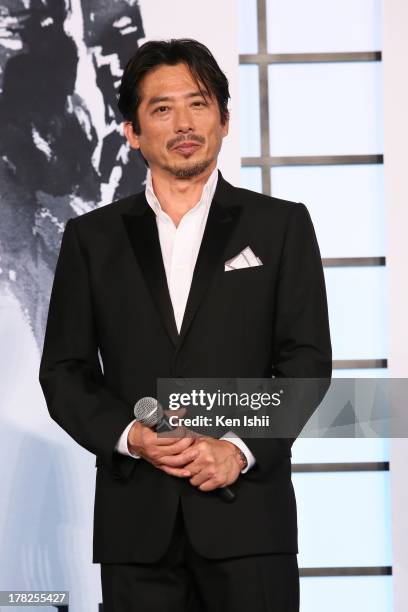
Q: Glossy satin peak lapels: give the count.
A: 2